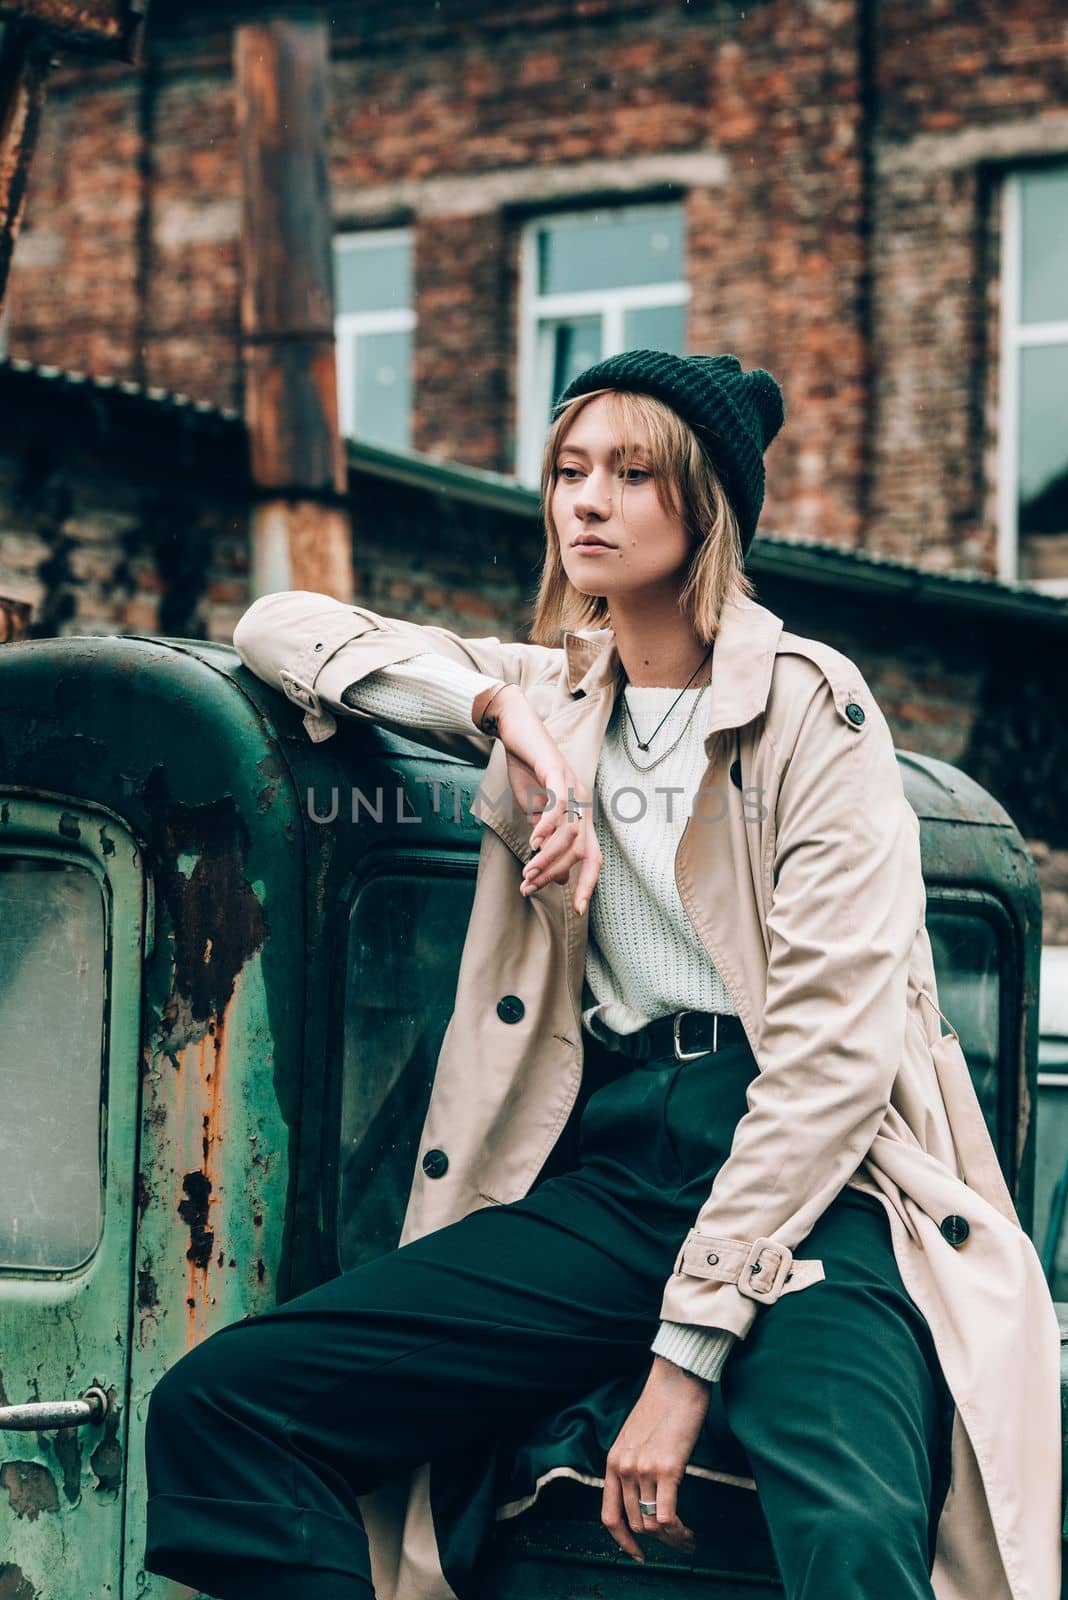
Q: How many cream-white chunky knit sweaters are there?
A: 1